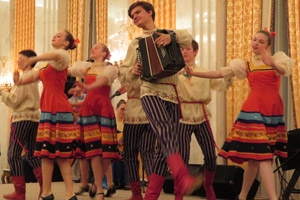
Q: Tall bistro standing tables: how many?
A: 0